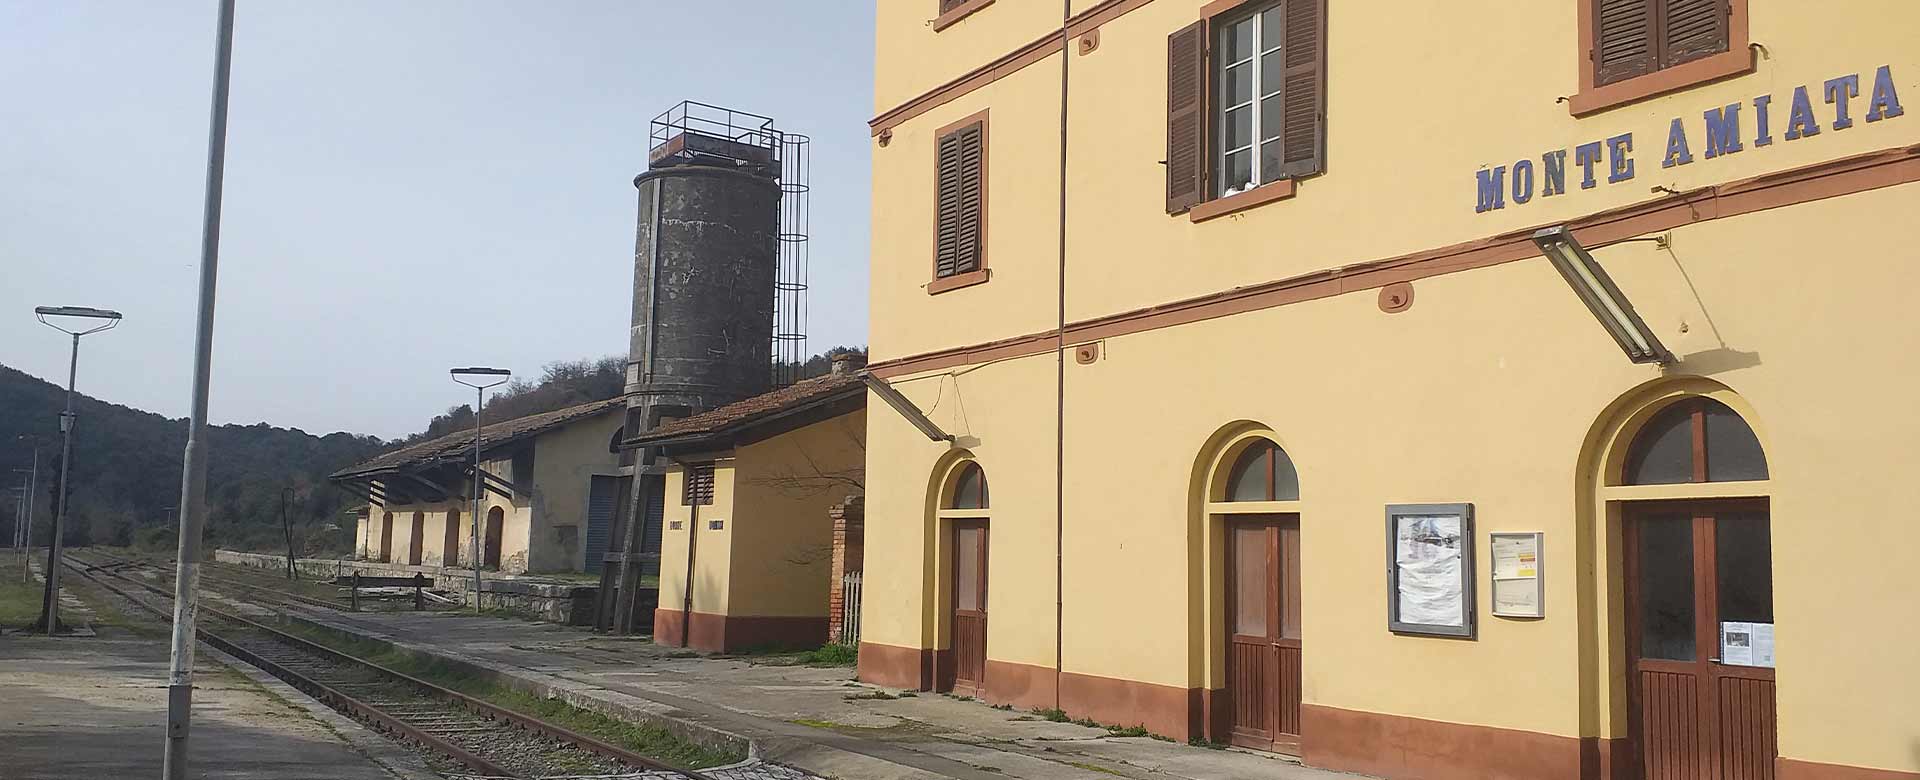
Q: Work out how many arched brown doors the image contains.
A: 7